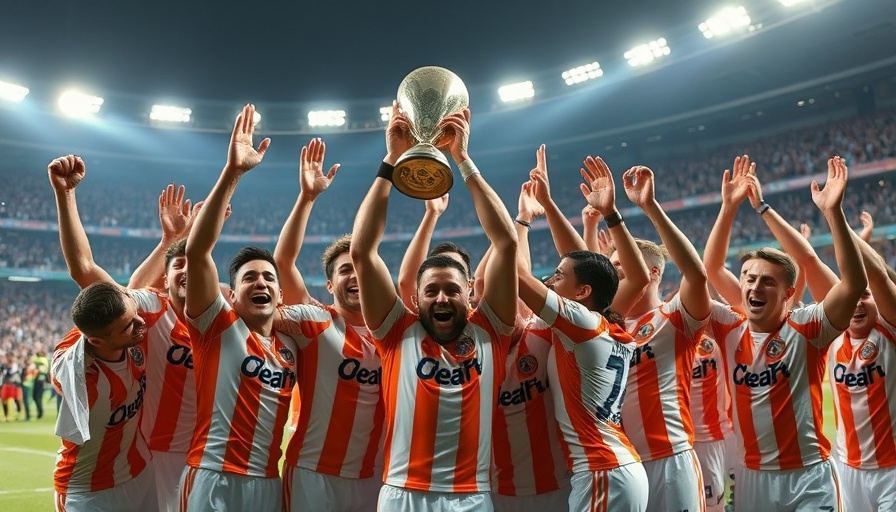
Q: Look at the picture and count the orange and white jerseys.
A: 11